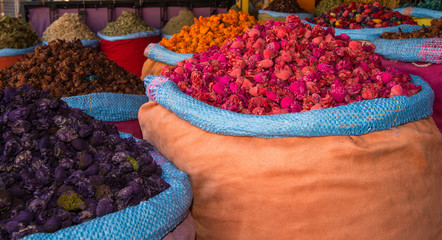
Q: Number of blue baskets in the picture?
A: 12